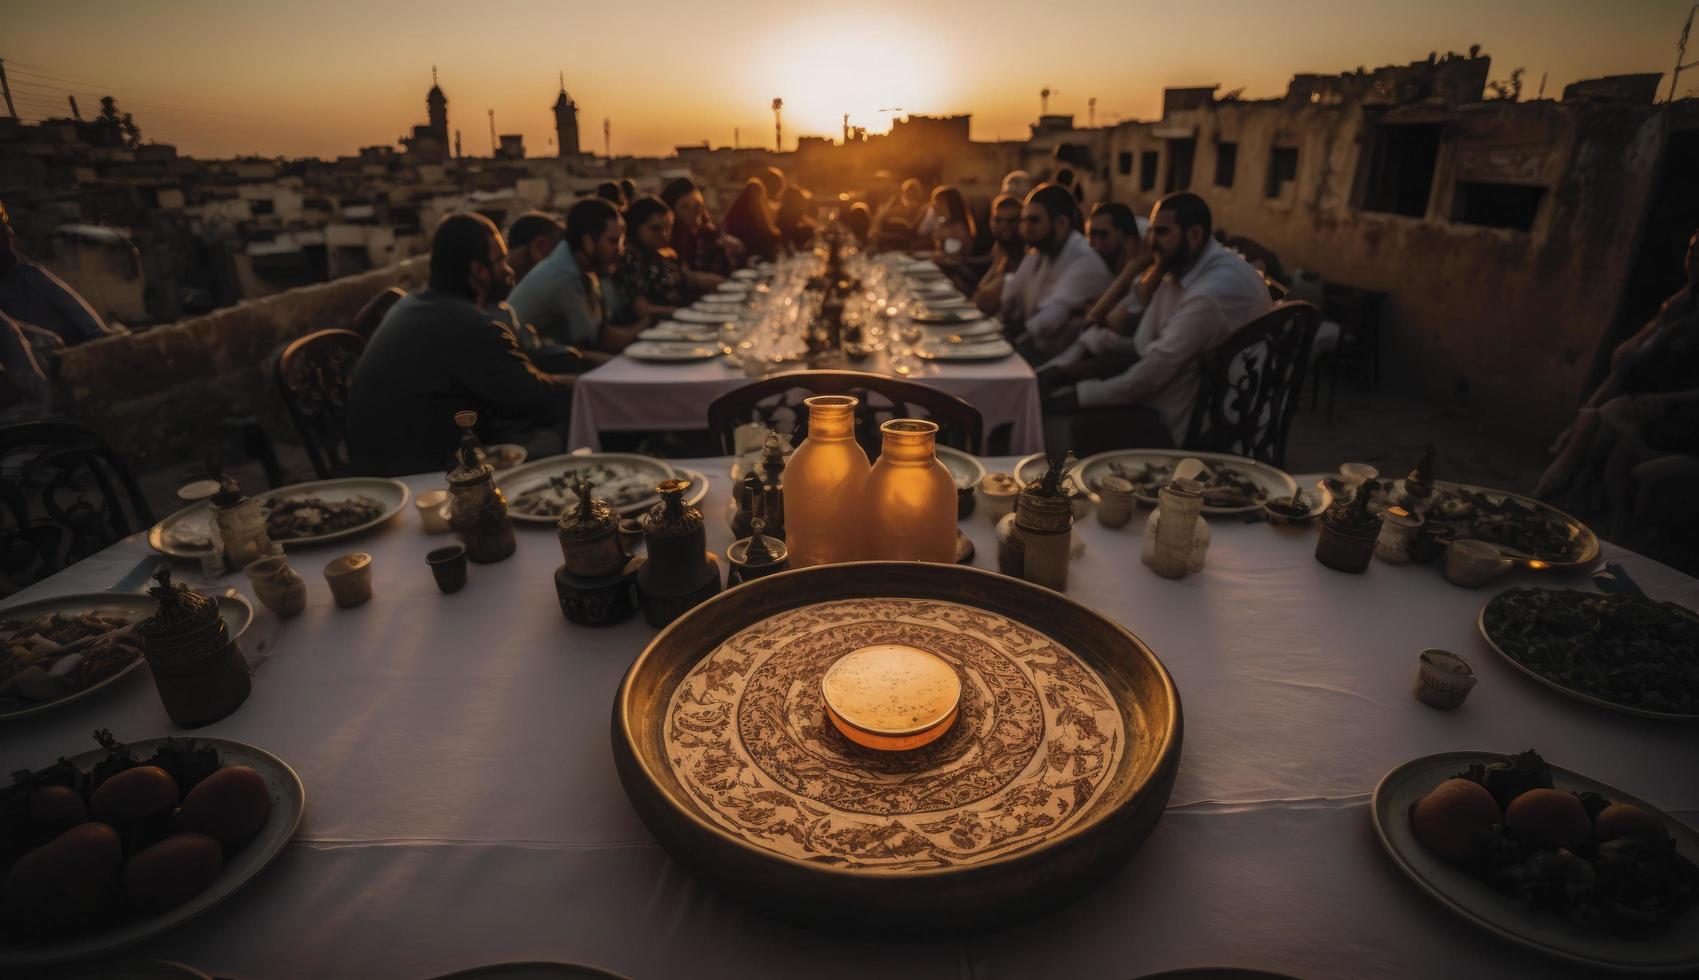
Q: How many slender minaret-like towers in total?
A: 2